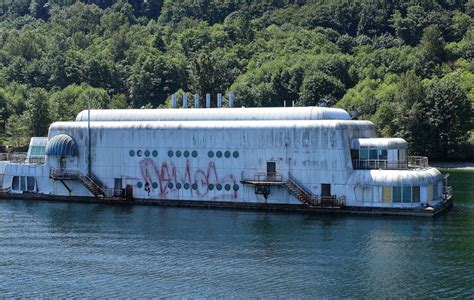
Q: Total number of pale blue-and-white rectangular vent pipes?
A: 6